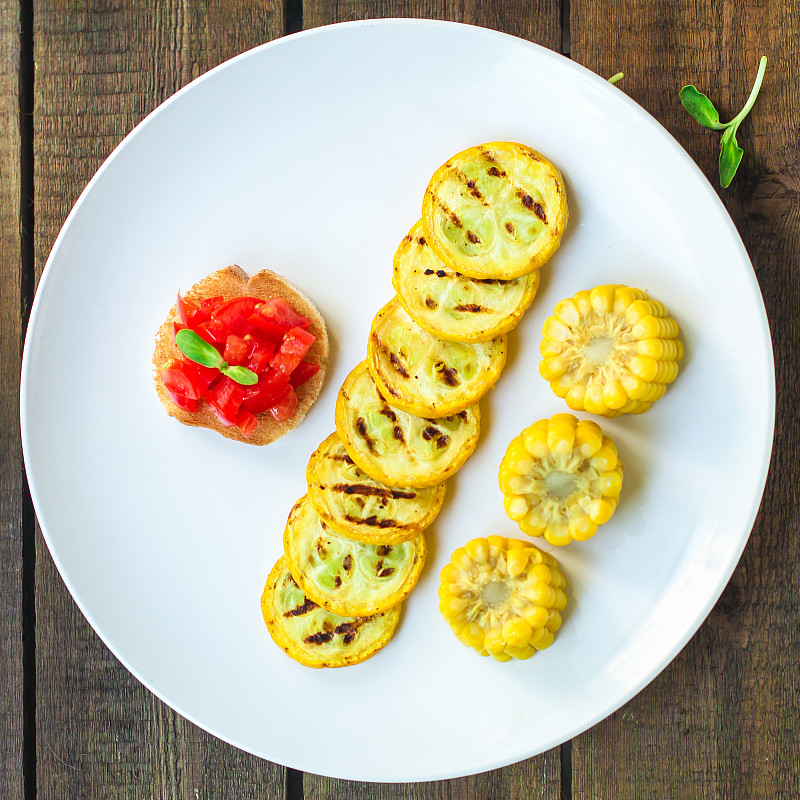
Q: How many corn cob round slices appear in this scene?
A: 3